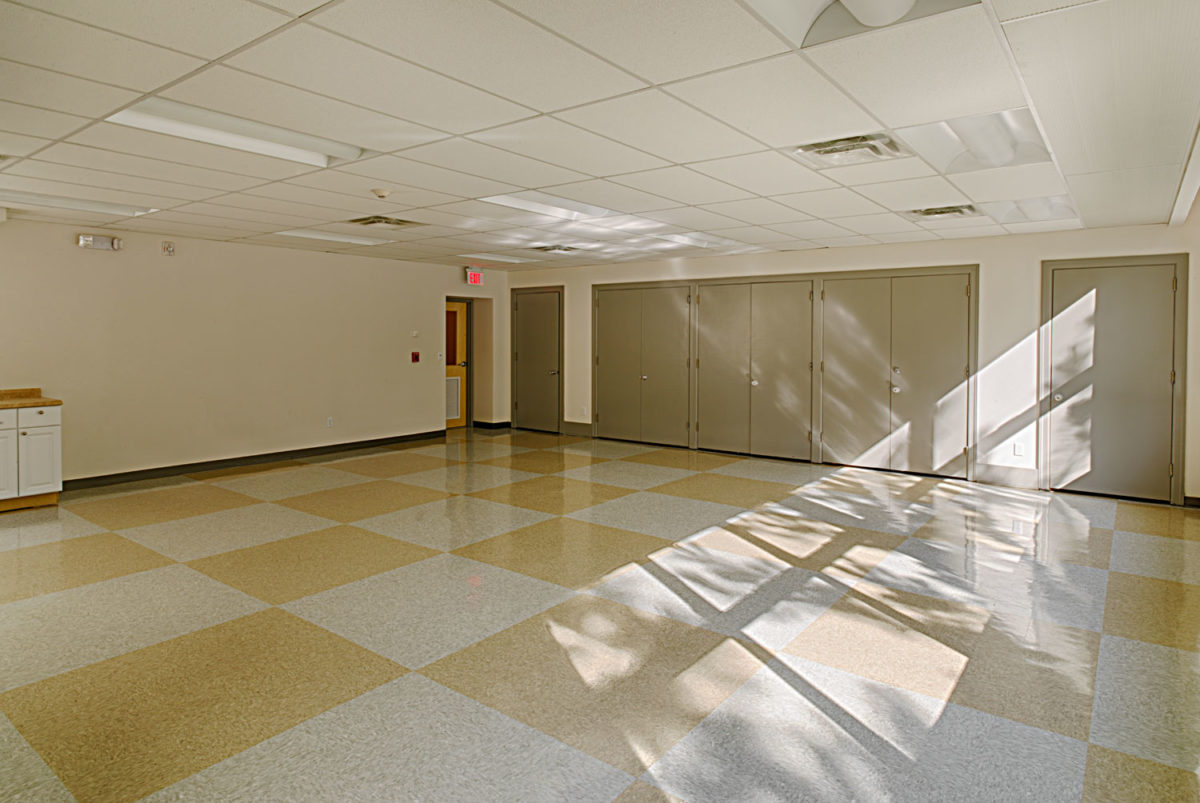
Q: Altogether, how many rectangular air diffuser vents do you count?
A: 4